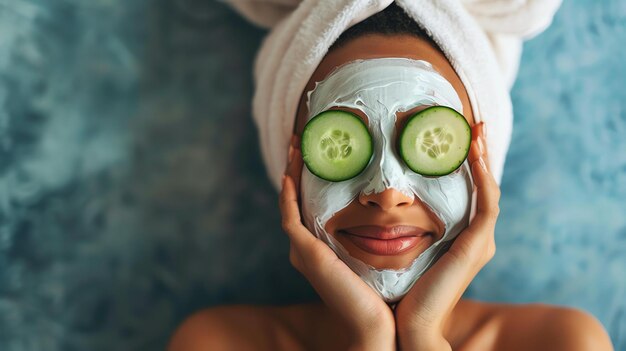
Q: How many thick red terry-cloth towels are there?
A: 0